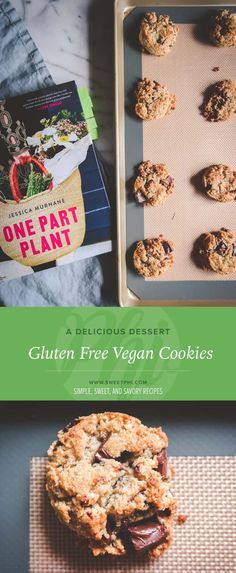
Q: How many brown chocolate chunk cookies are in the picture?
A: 9